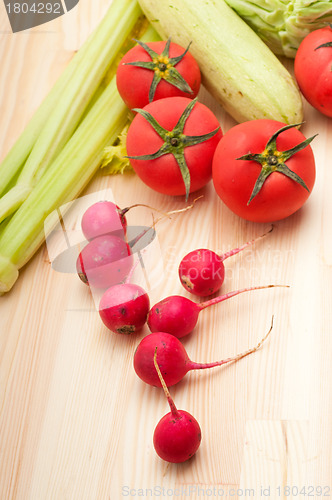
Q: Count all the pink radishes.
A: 7